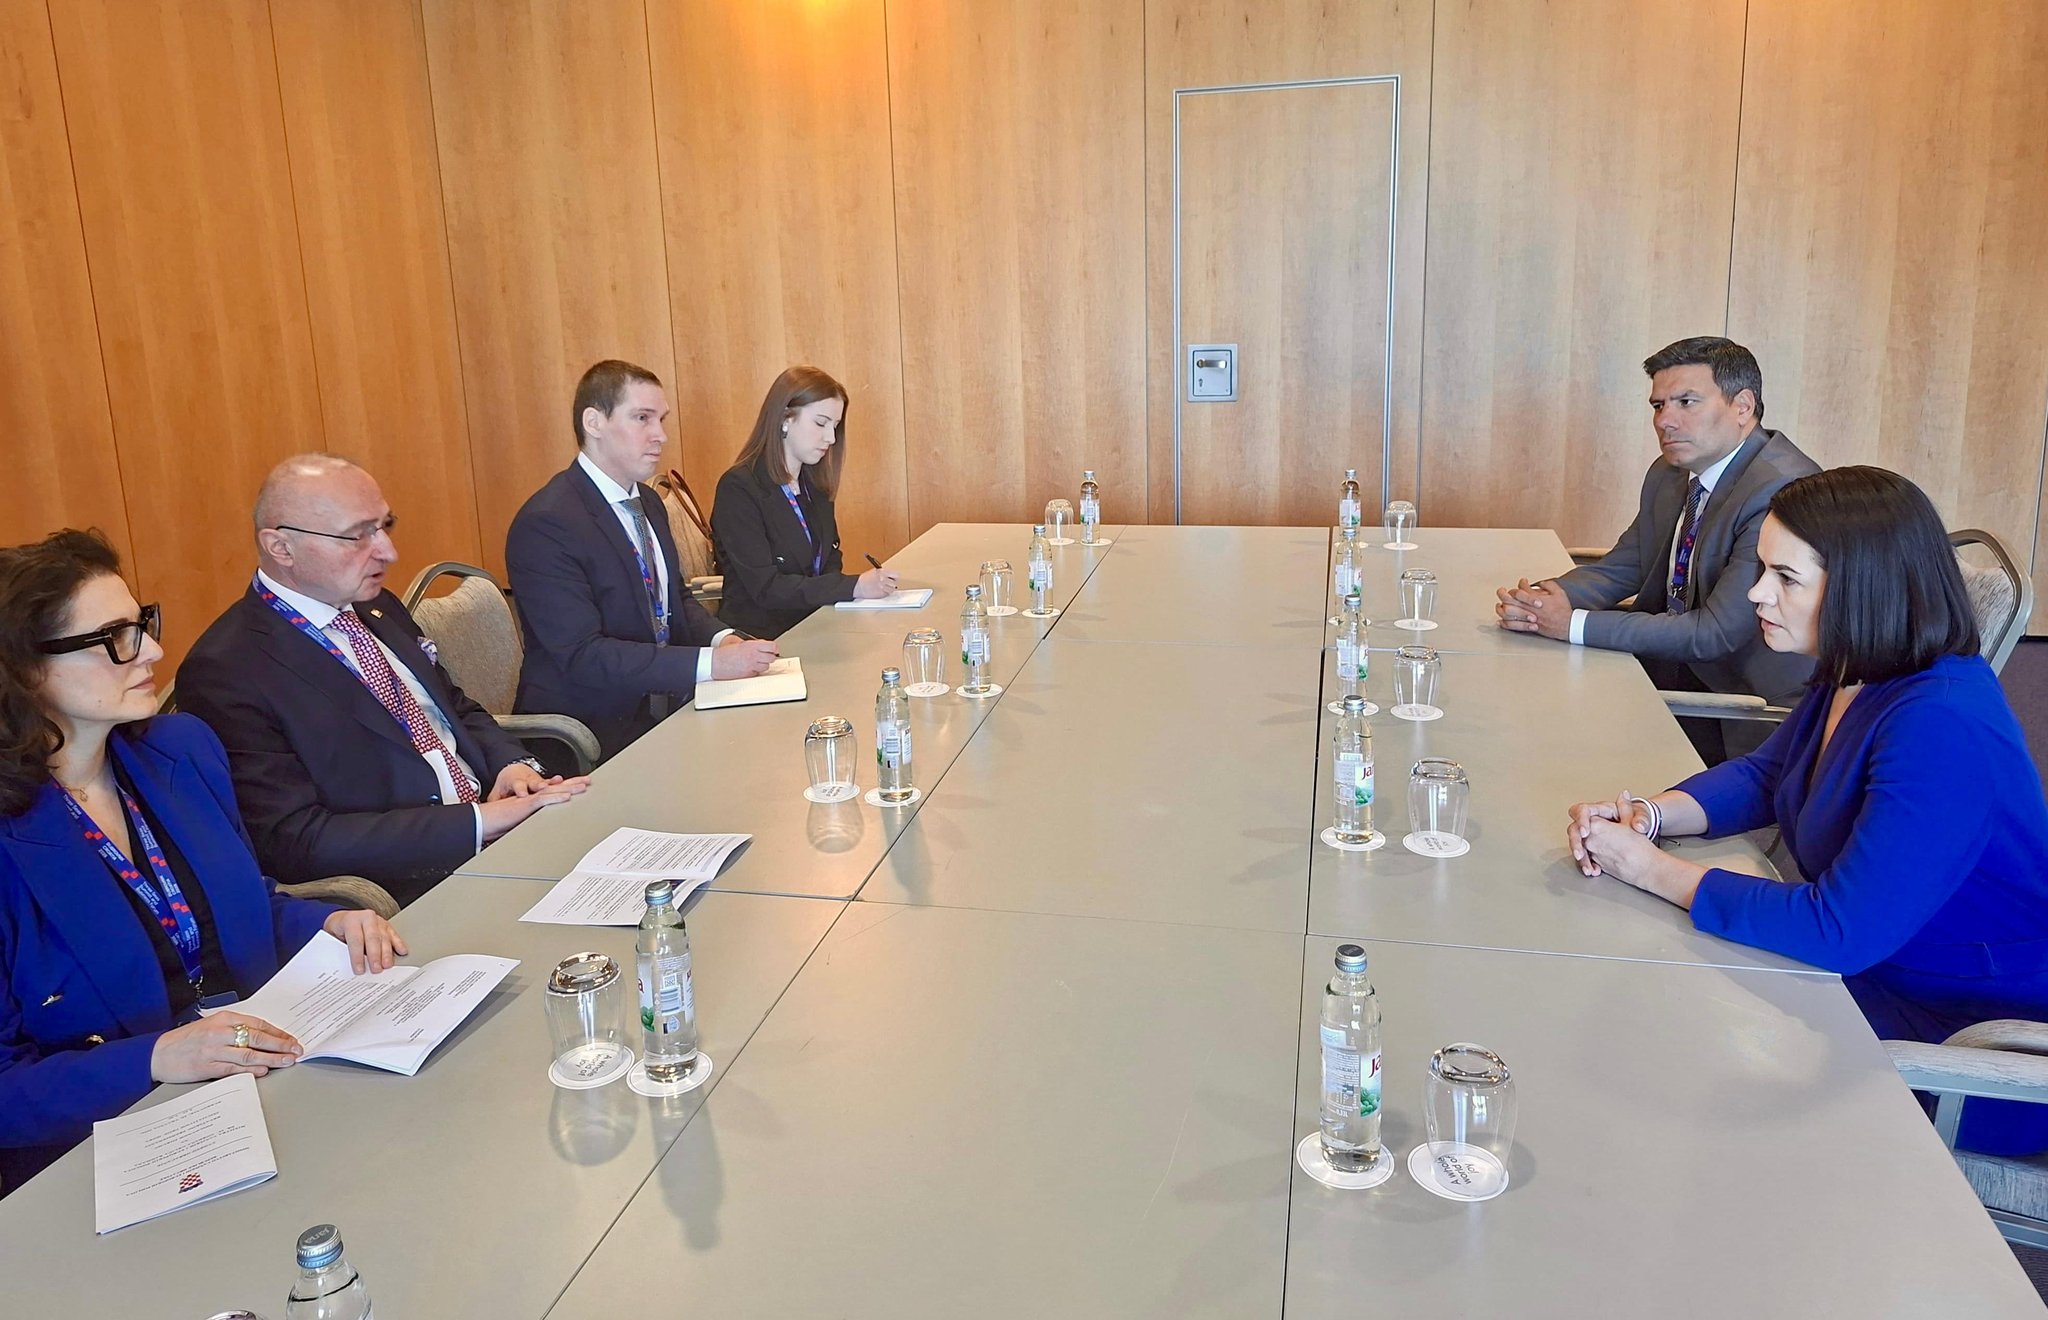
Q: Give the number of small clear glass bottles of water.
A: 11